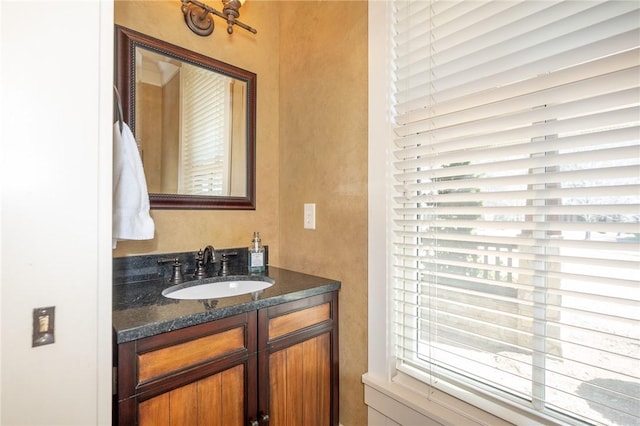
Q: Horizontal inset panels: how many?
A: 2